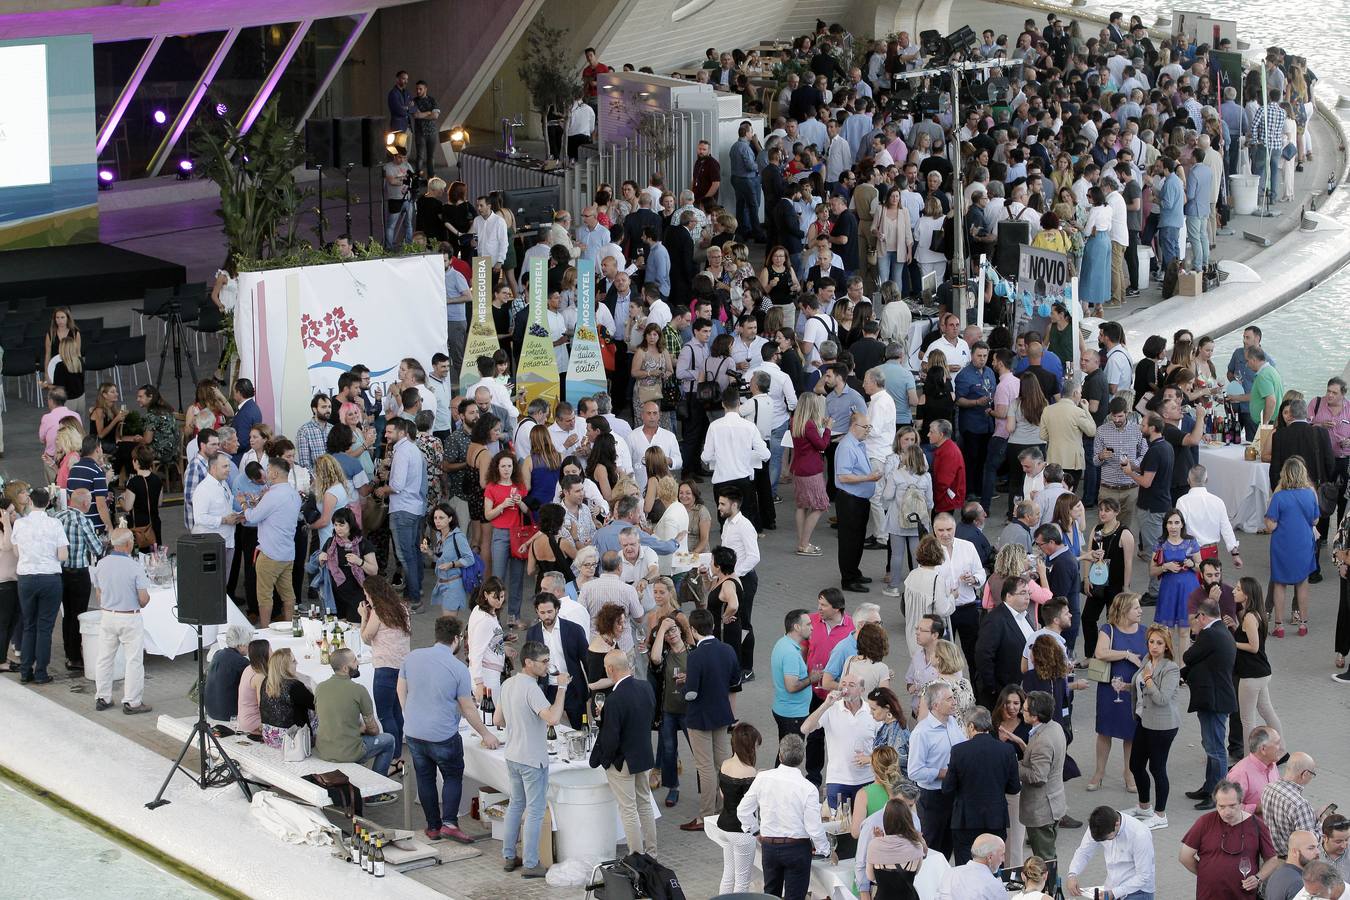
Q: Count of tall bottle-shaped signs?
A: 3